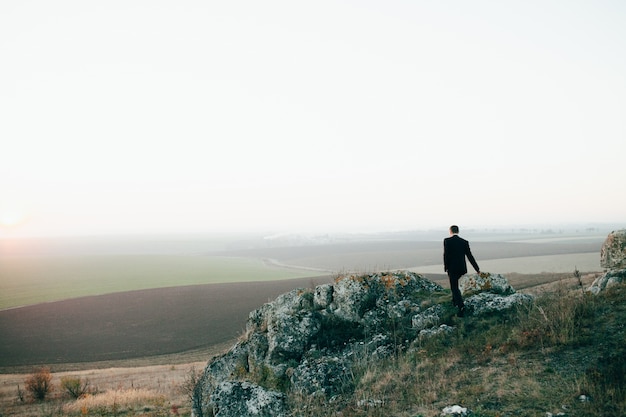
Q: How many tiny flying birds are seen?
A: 0